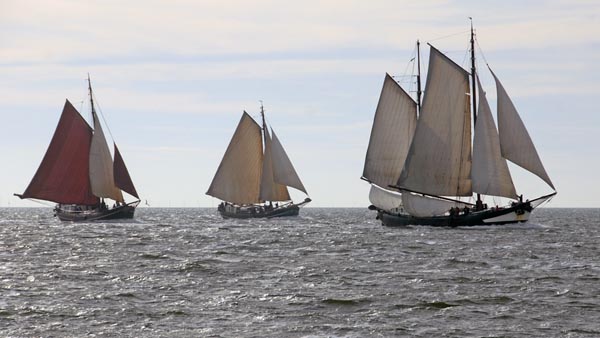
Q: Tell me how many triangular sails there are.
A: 6